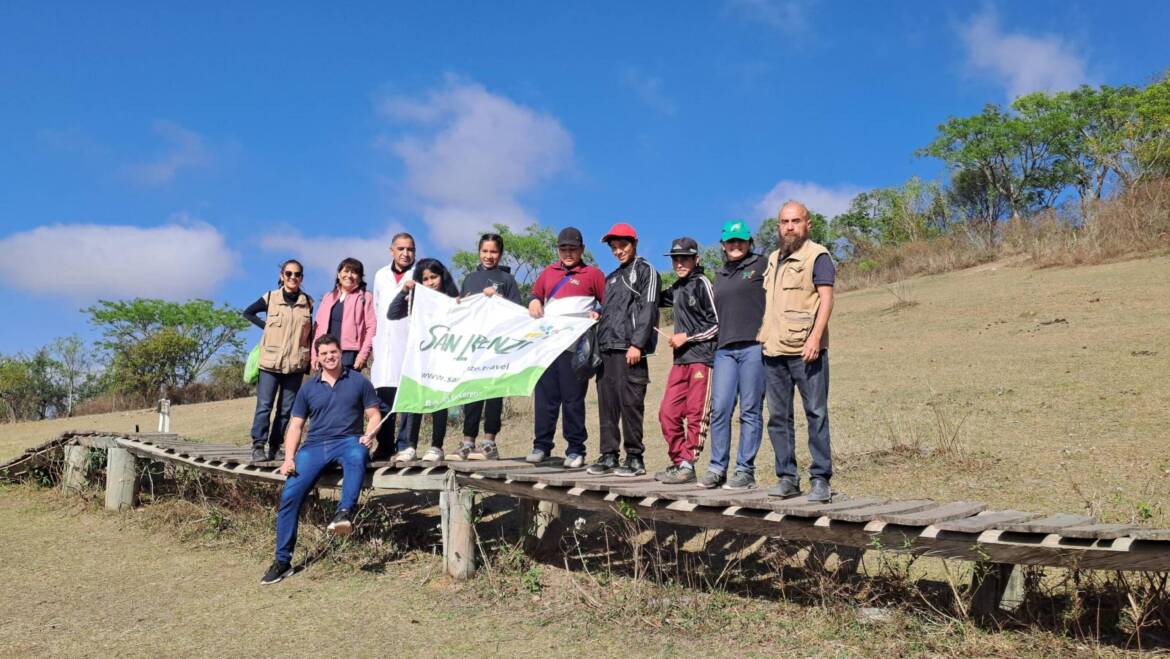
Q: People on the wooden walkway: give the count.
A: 11